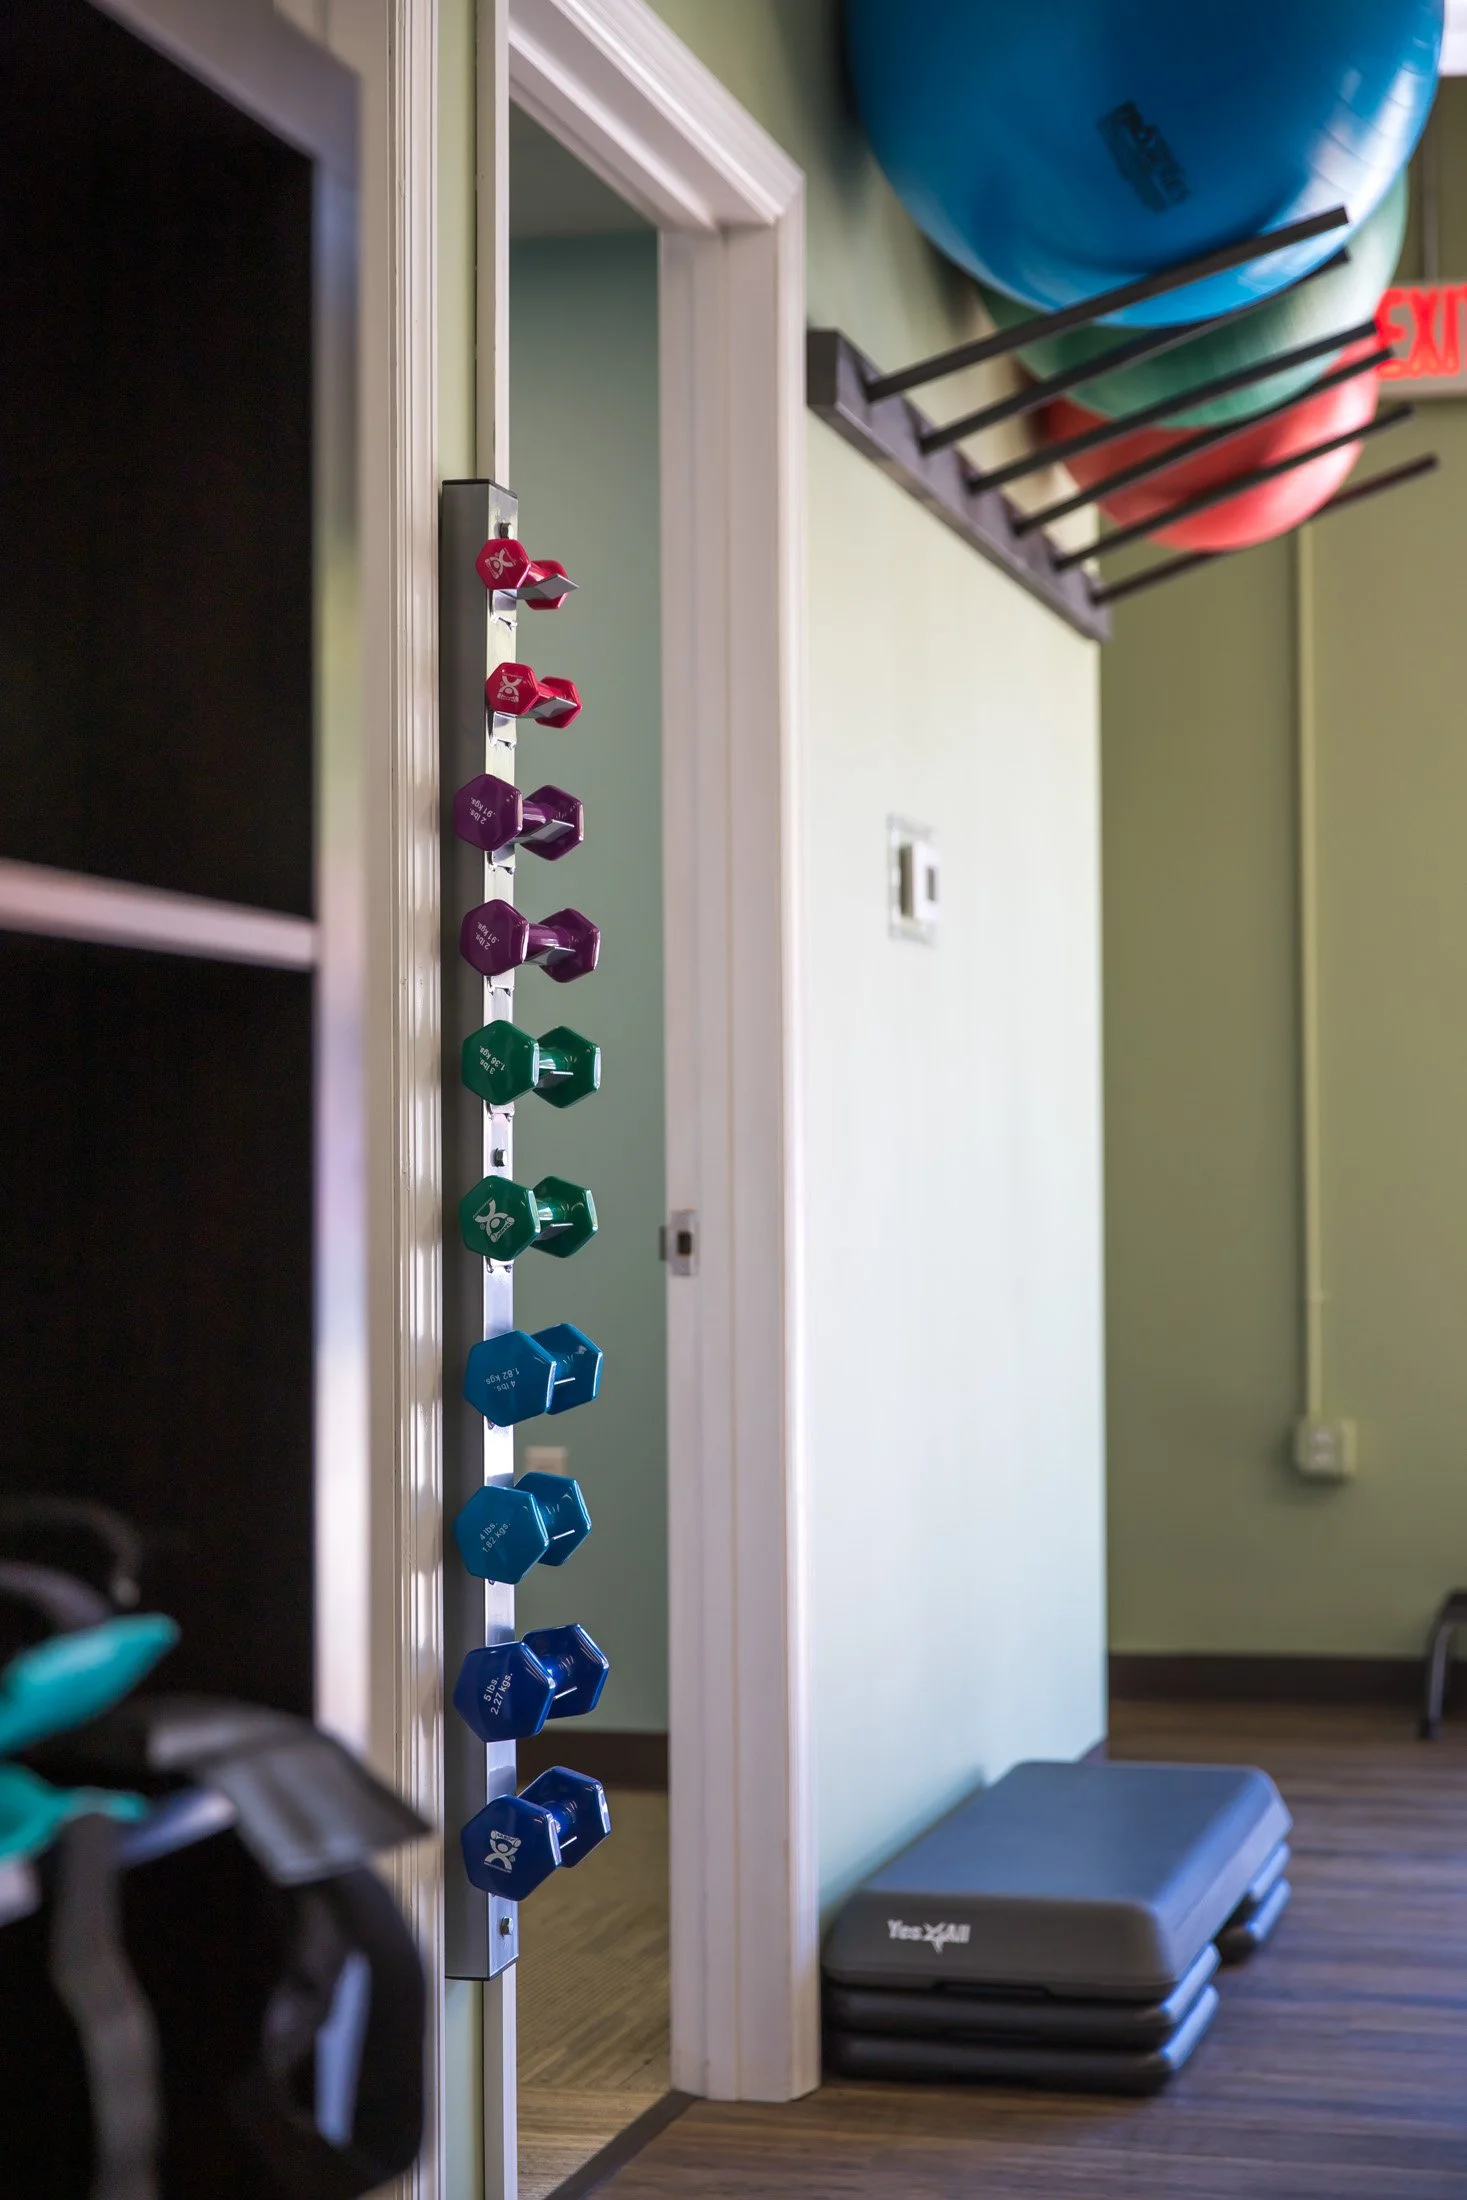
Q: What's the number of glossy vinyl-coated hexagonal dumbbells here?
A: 10